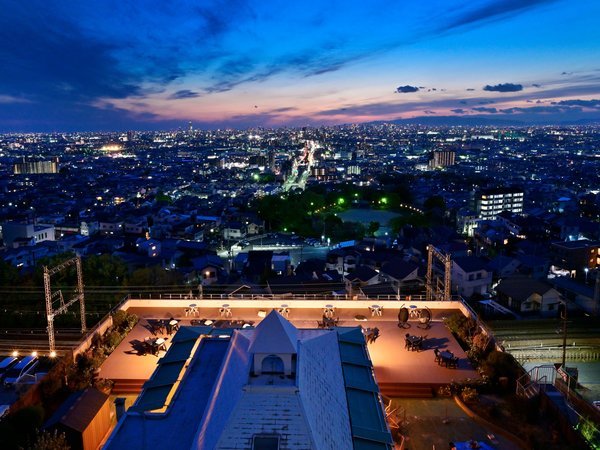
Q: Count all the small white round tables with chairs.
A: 6